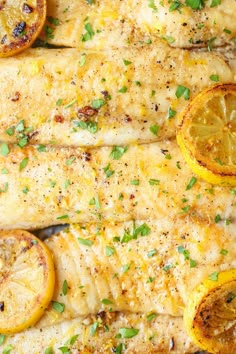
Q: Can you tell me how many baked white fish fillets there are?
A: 5